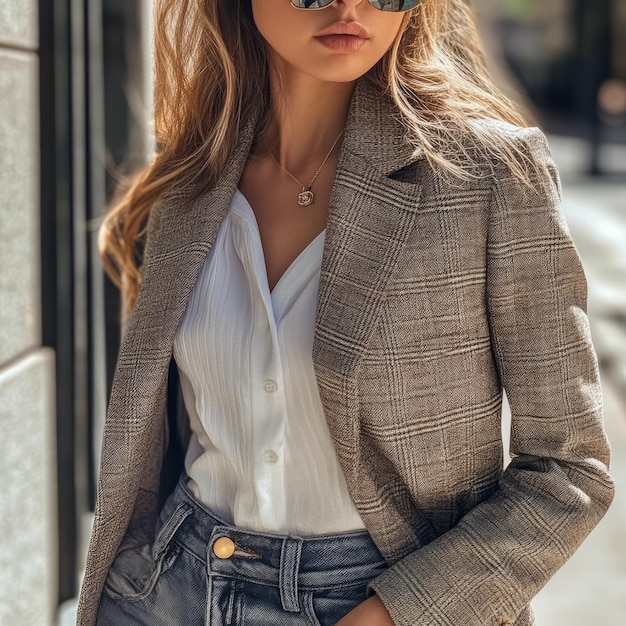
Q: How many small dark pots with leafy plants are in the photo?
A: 0